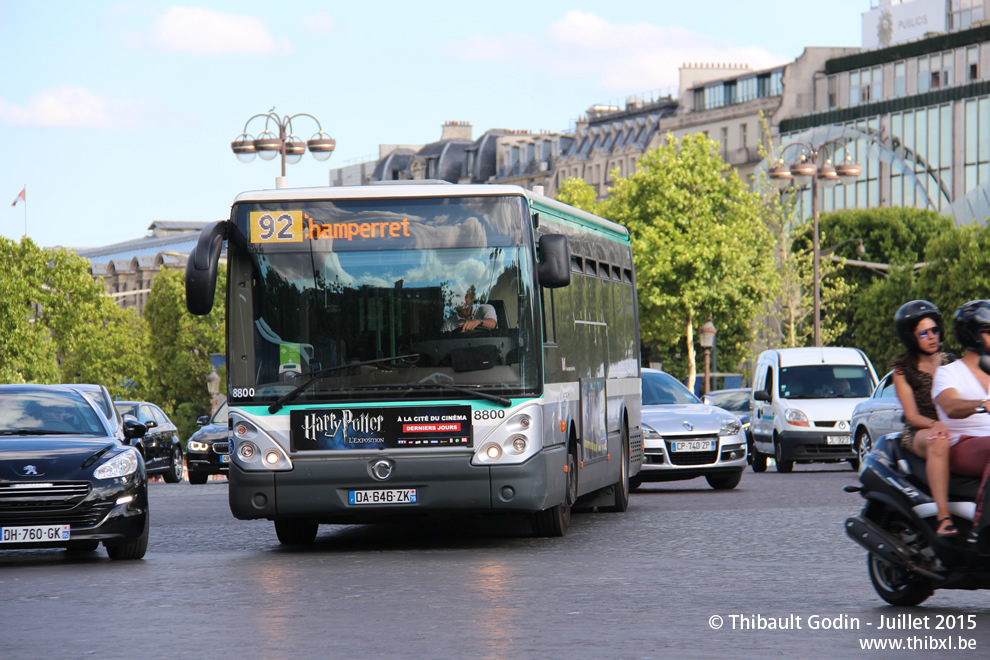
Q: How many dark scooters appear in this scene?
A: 1